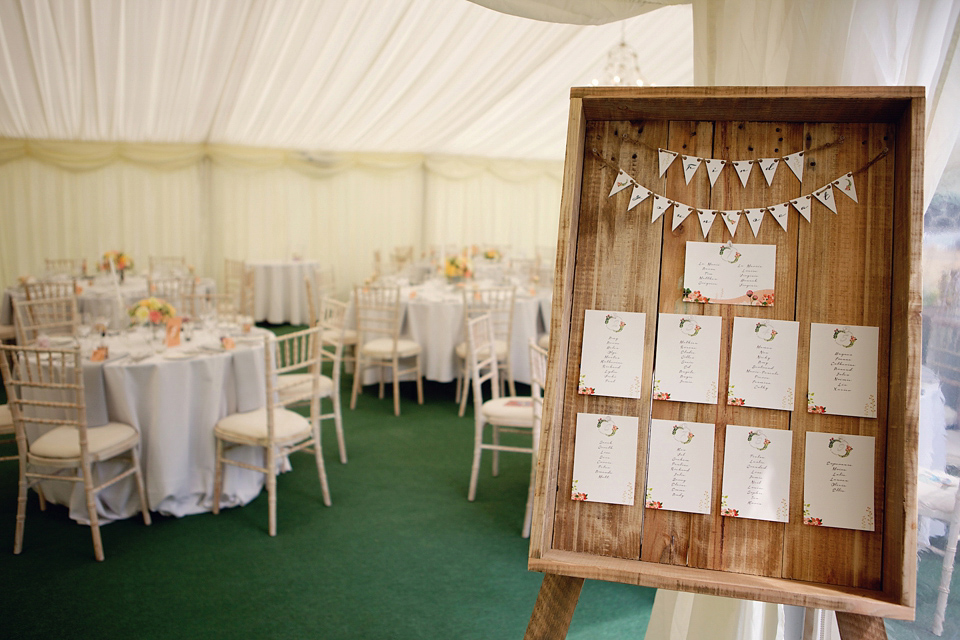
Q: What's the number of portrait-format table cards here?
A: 8